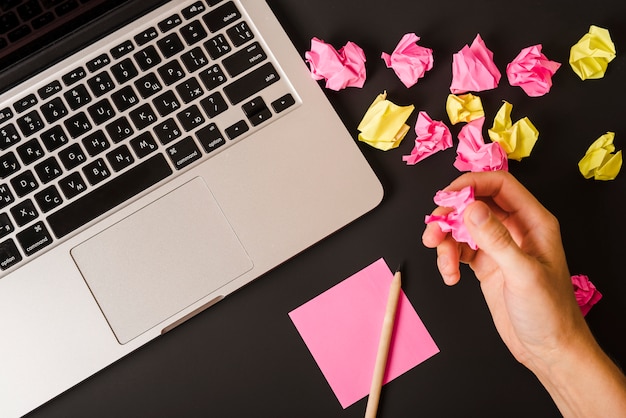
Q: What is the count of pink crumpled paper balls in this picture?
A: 8